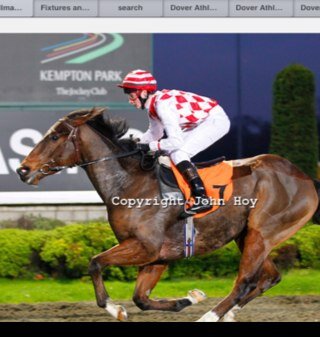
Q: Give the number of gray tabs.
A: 6